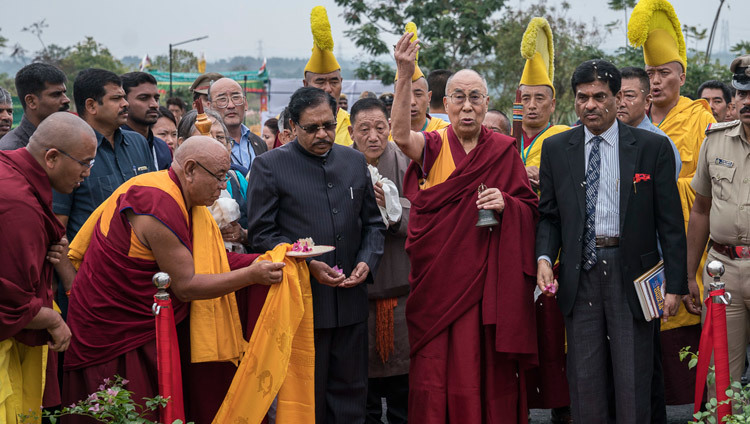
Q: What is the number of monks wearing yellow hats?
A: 4